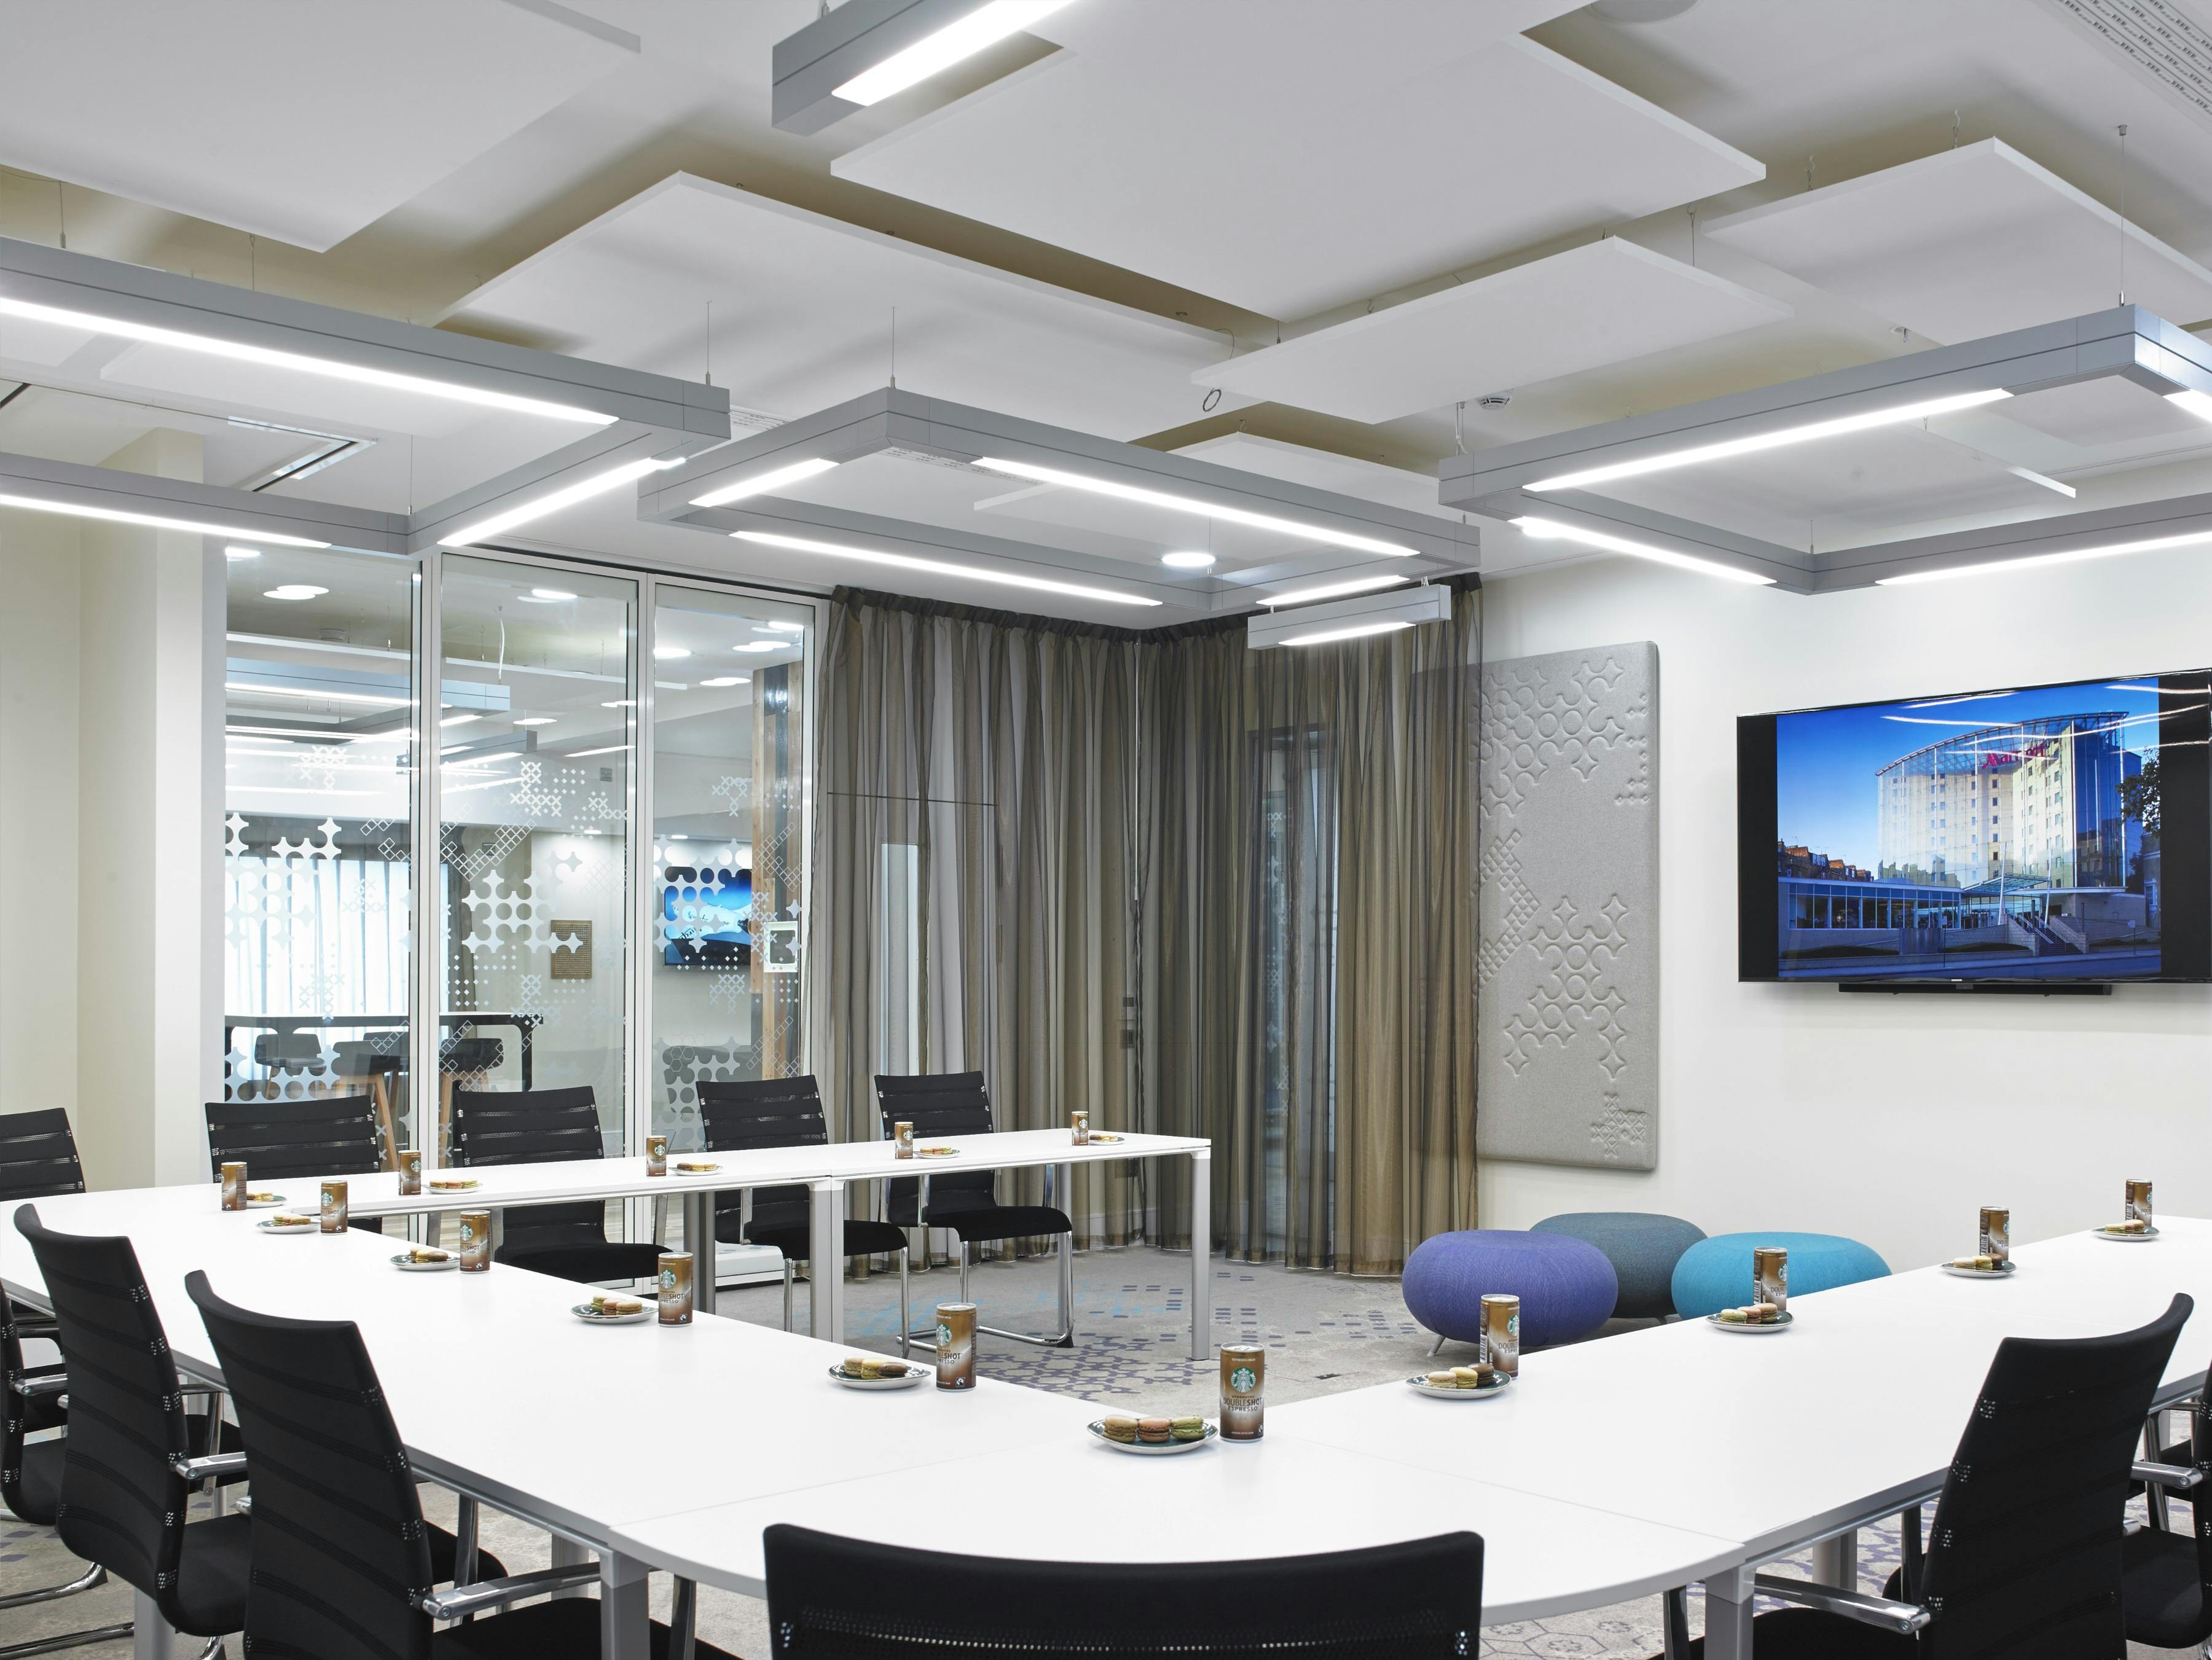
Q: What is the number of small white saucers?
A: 14